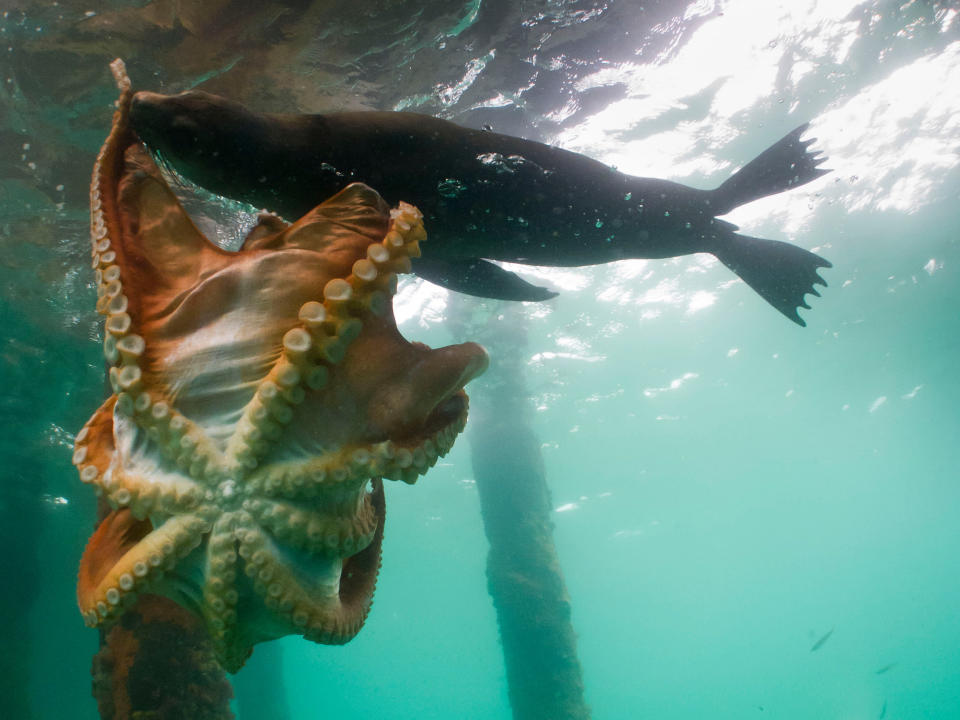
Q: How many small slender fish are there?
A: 3